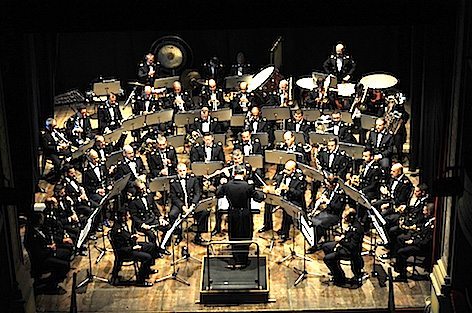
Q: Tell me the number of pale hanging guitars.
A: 0